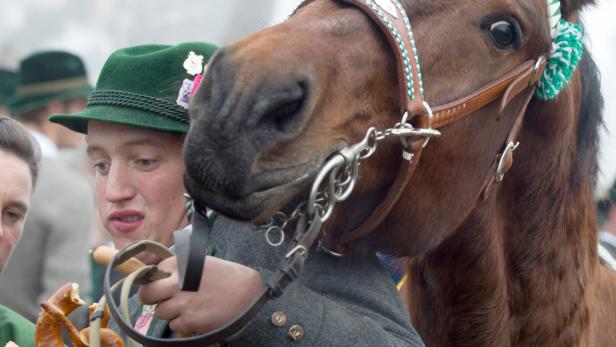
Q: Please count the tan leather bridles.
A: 1